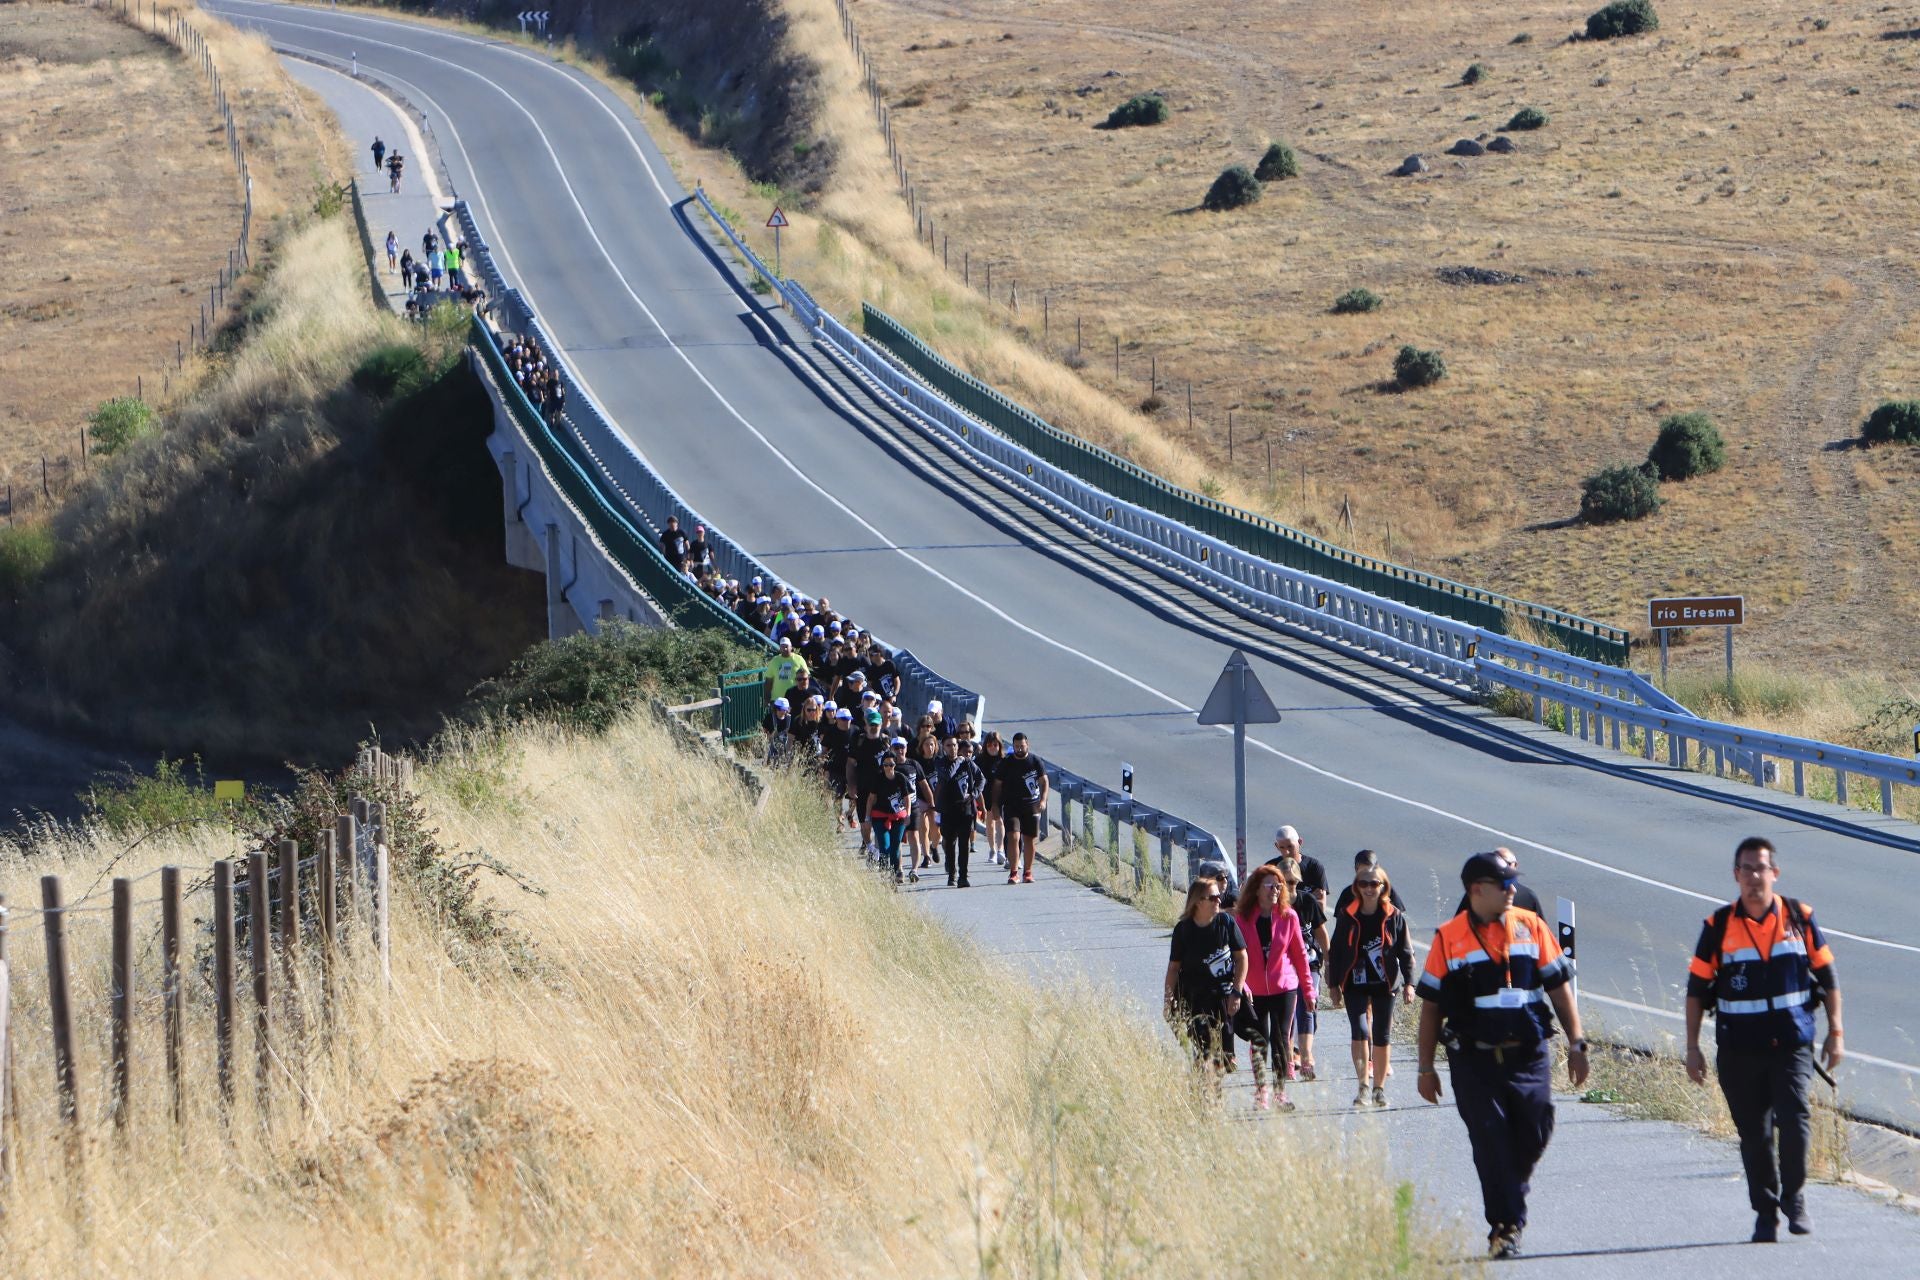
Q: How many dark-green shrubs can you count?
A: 11